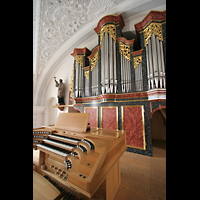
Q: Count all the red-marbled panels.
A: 3